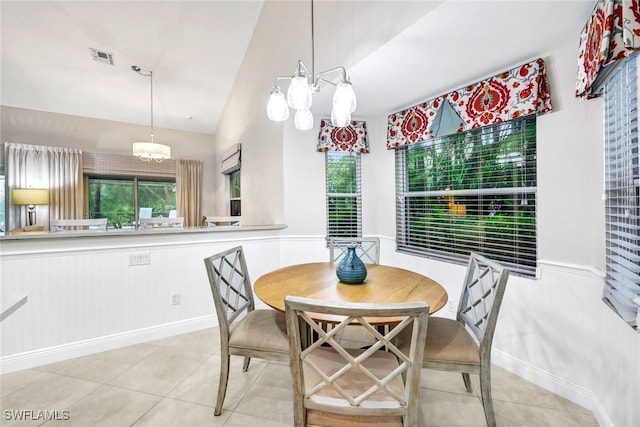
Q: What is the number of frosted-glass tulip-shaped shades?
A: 5